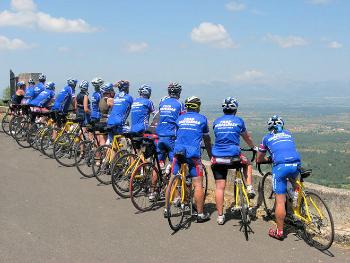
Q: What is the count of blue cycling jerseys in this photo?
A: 11